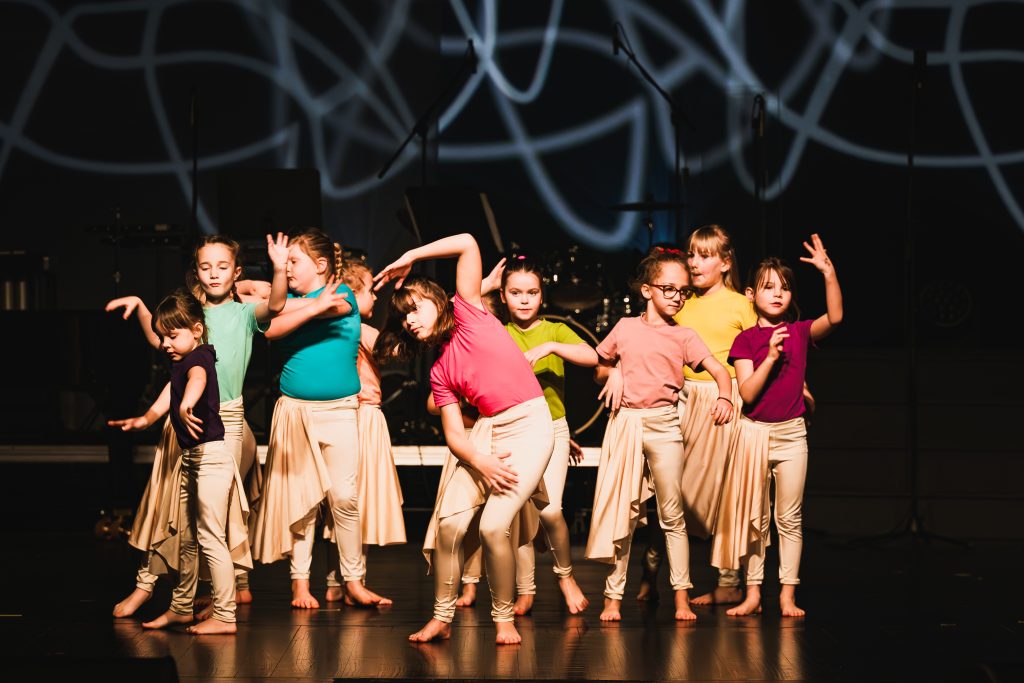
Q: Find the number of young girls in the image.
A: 9